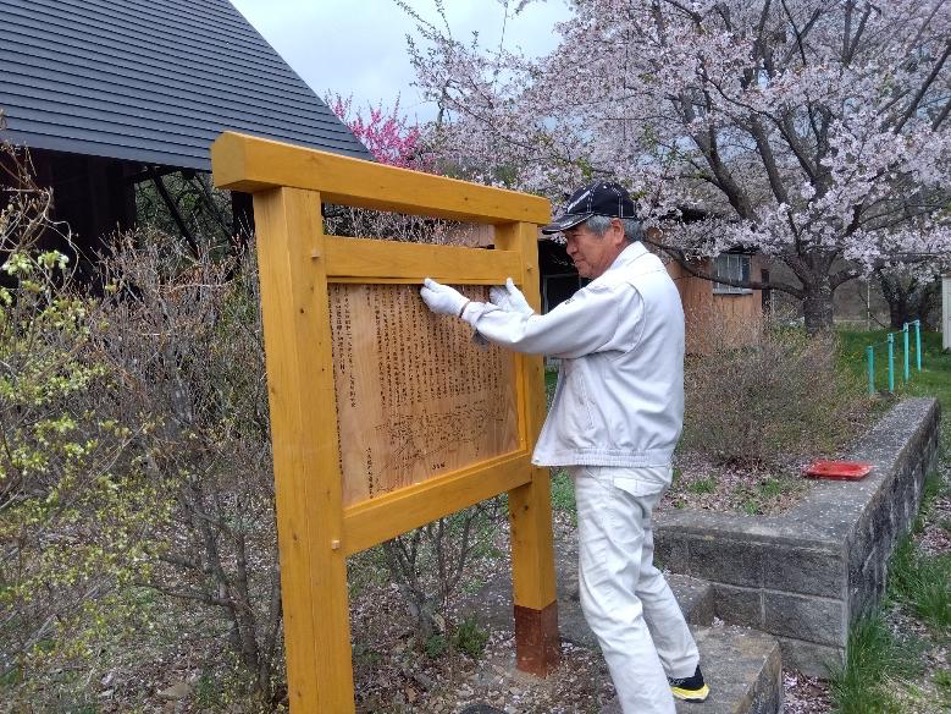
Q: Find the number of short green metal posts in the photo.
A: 4